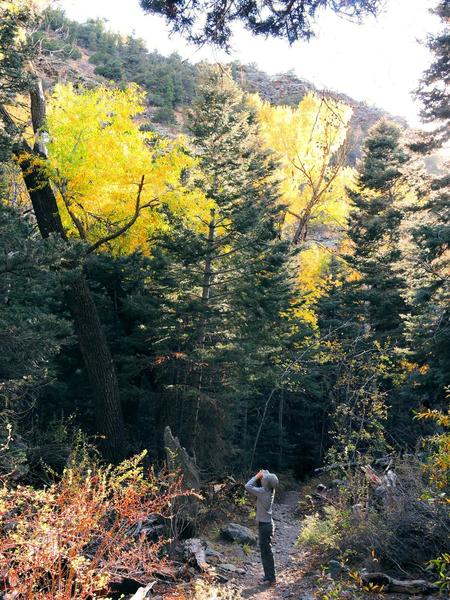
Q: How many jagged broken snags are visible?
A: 1